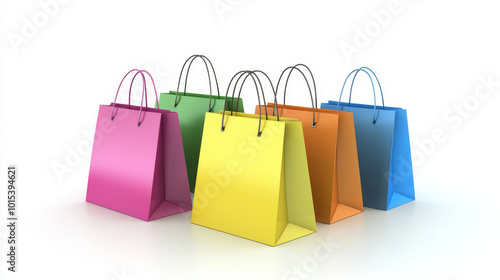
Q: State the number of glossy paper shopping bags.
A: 5